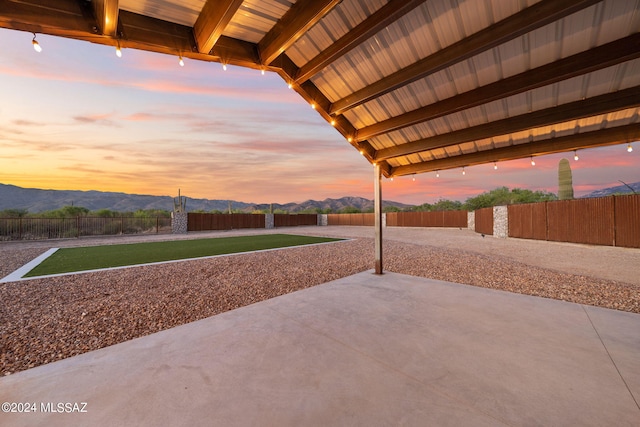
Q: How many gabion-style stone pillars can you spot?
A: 6